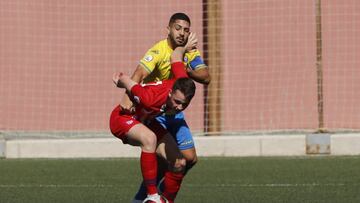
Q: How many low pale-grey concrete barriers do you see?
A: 1